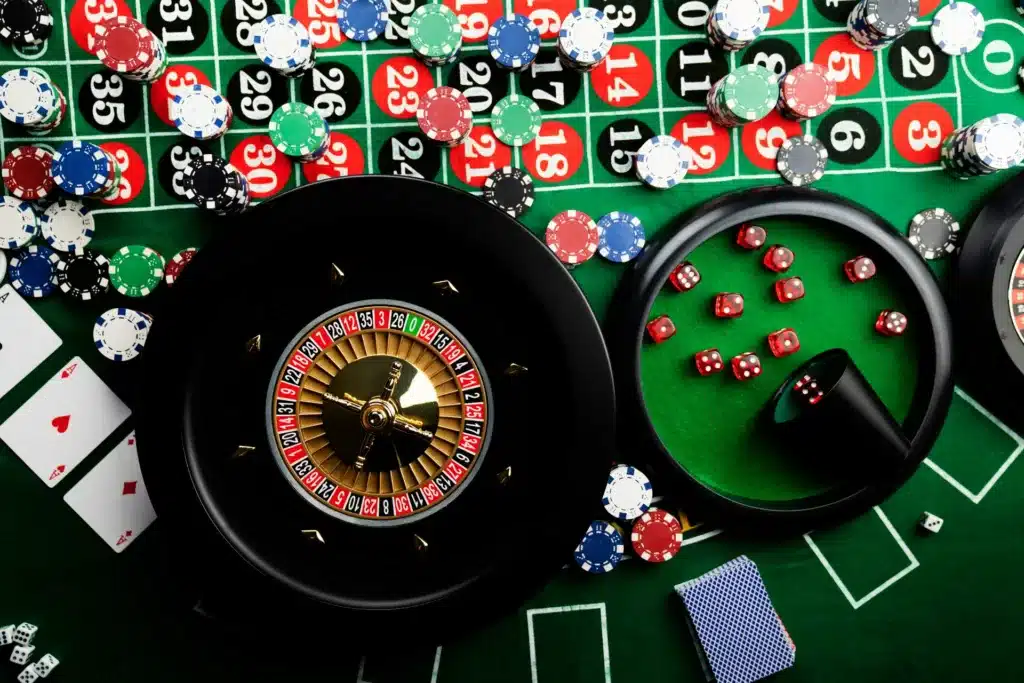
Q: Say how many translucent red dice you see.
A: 12